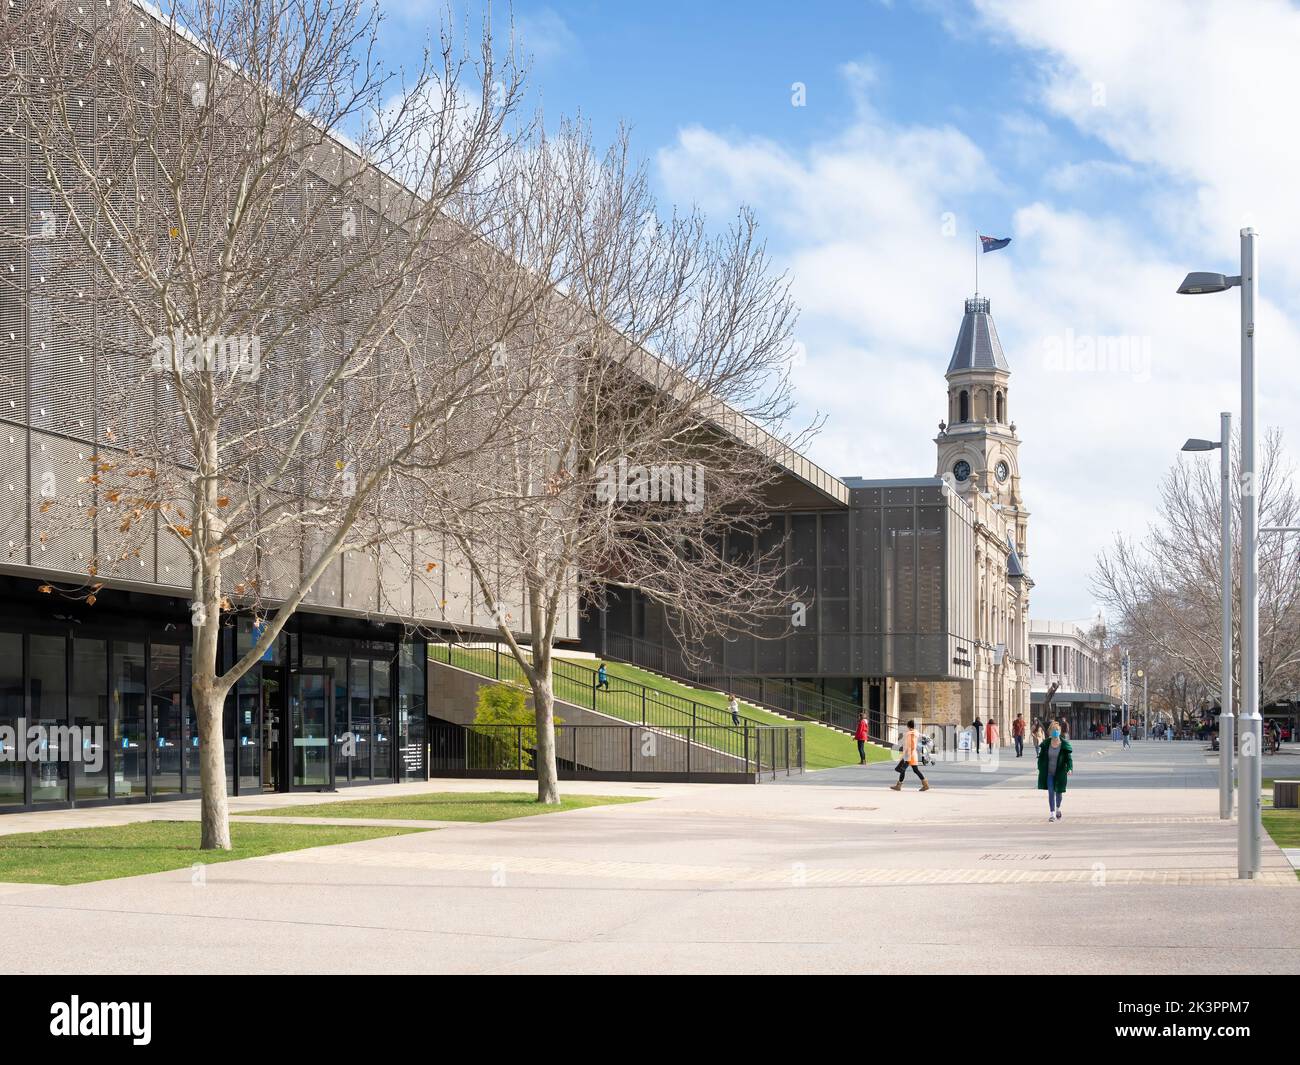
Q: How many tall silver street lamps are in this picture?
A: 2